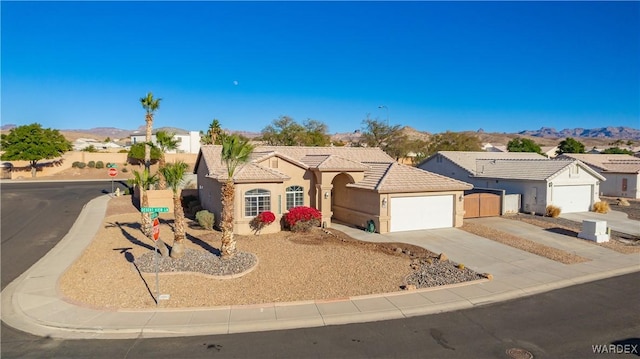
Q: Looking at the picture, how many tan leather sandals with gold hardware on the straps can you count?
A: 0